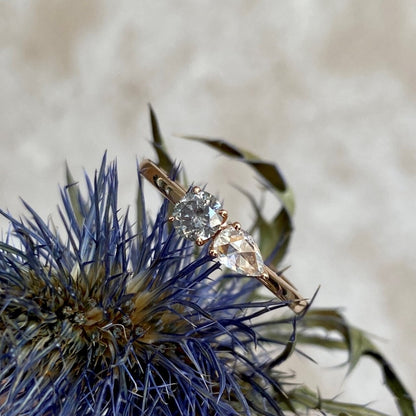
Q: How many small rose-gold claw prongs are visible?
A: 7